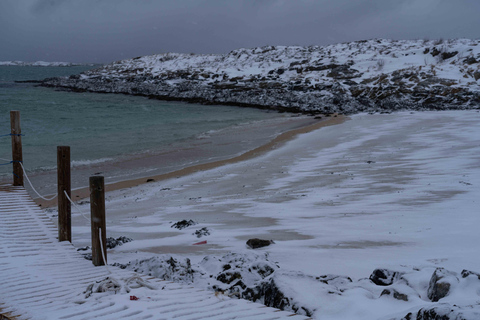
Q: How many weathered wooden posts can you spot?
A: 3